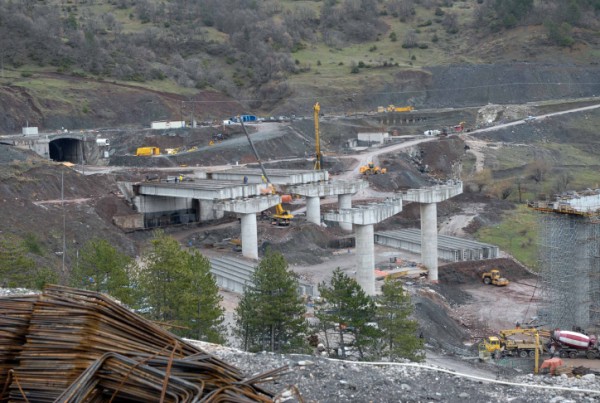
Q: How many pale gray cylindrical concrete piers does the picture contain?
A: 5